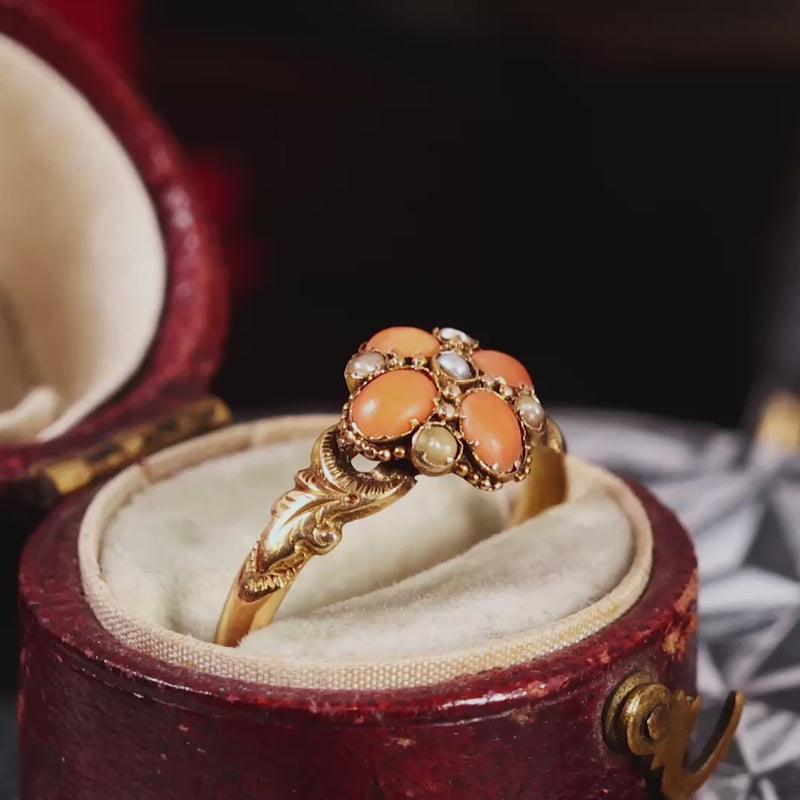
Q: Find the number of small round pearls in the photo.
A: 5